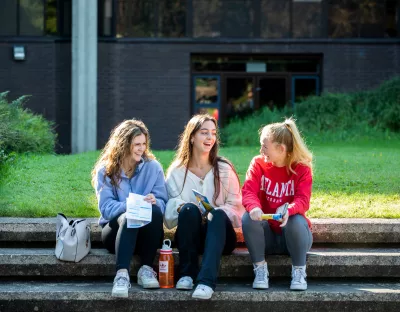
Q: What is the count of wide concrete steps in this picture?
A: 3